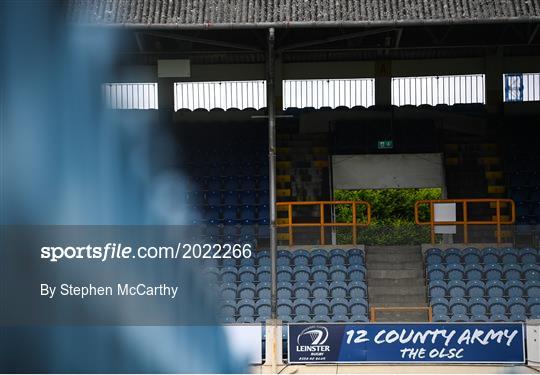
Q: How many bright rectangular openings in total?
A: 5